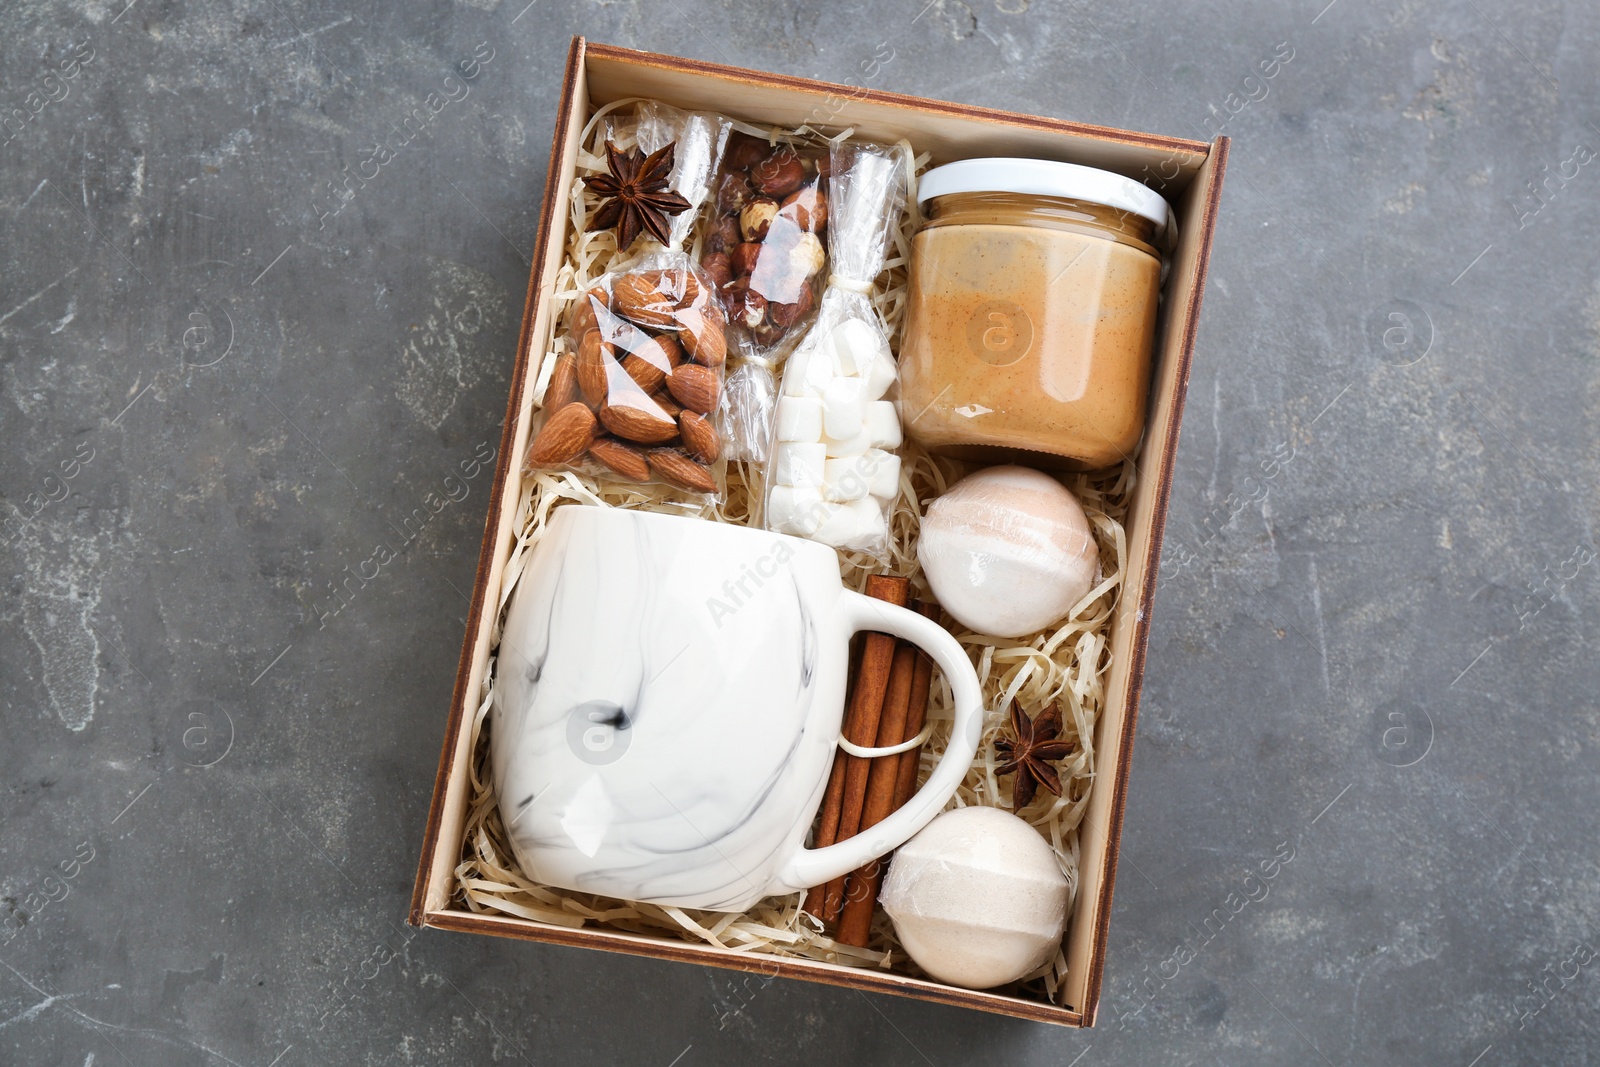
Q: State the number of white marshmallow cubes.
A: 13